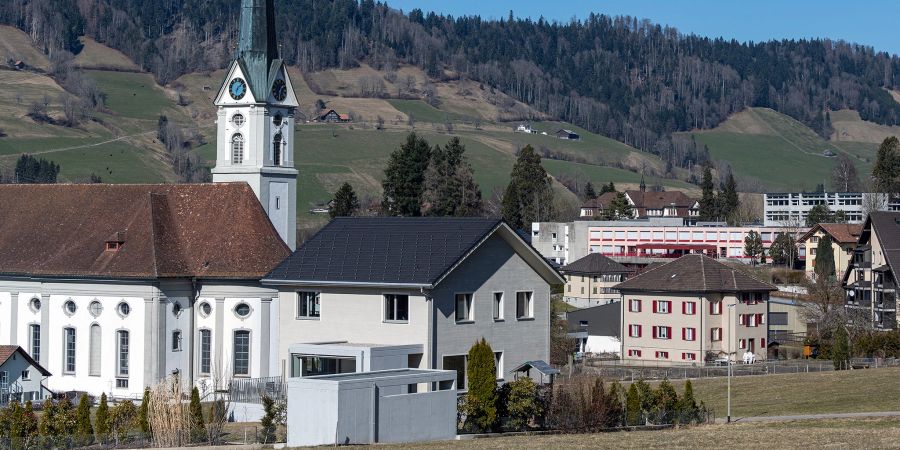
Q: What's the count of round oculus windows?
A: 9